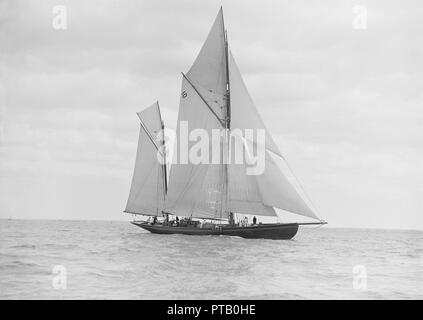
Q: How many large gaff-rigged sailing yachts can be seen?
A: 1